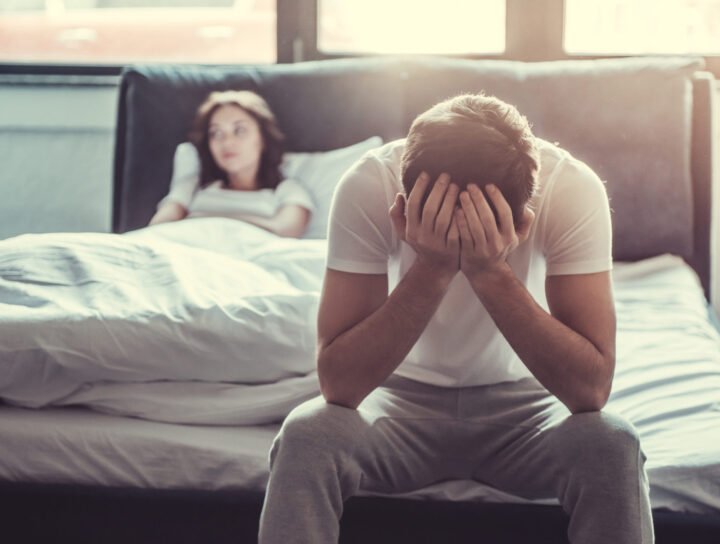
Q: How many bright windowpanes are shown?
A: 3